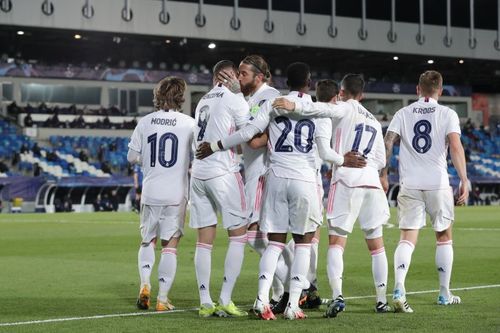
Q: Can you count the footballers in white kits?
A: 7